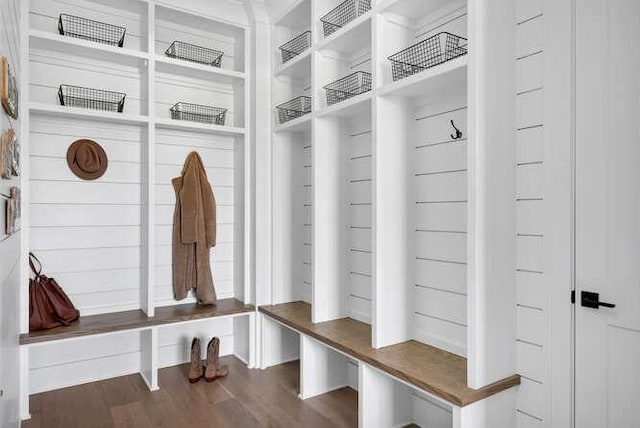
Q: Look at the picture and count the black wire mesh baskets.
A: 9